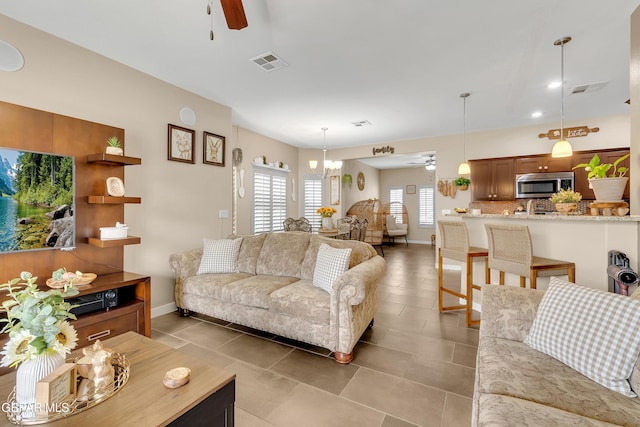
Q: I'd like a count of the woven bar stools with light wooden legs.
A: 2